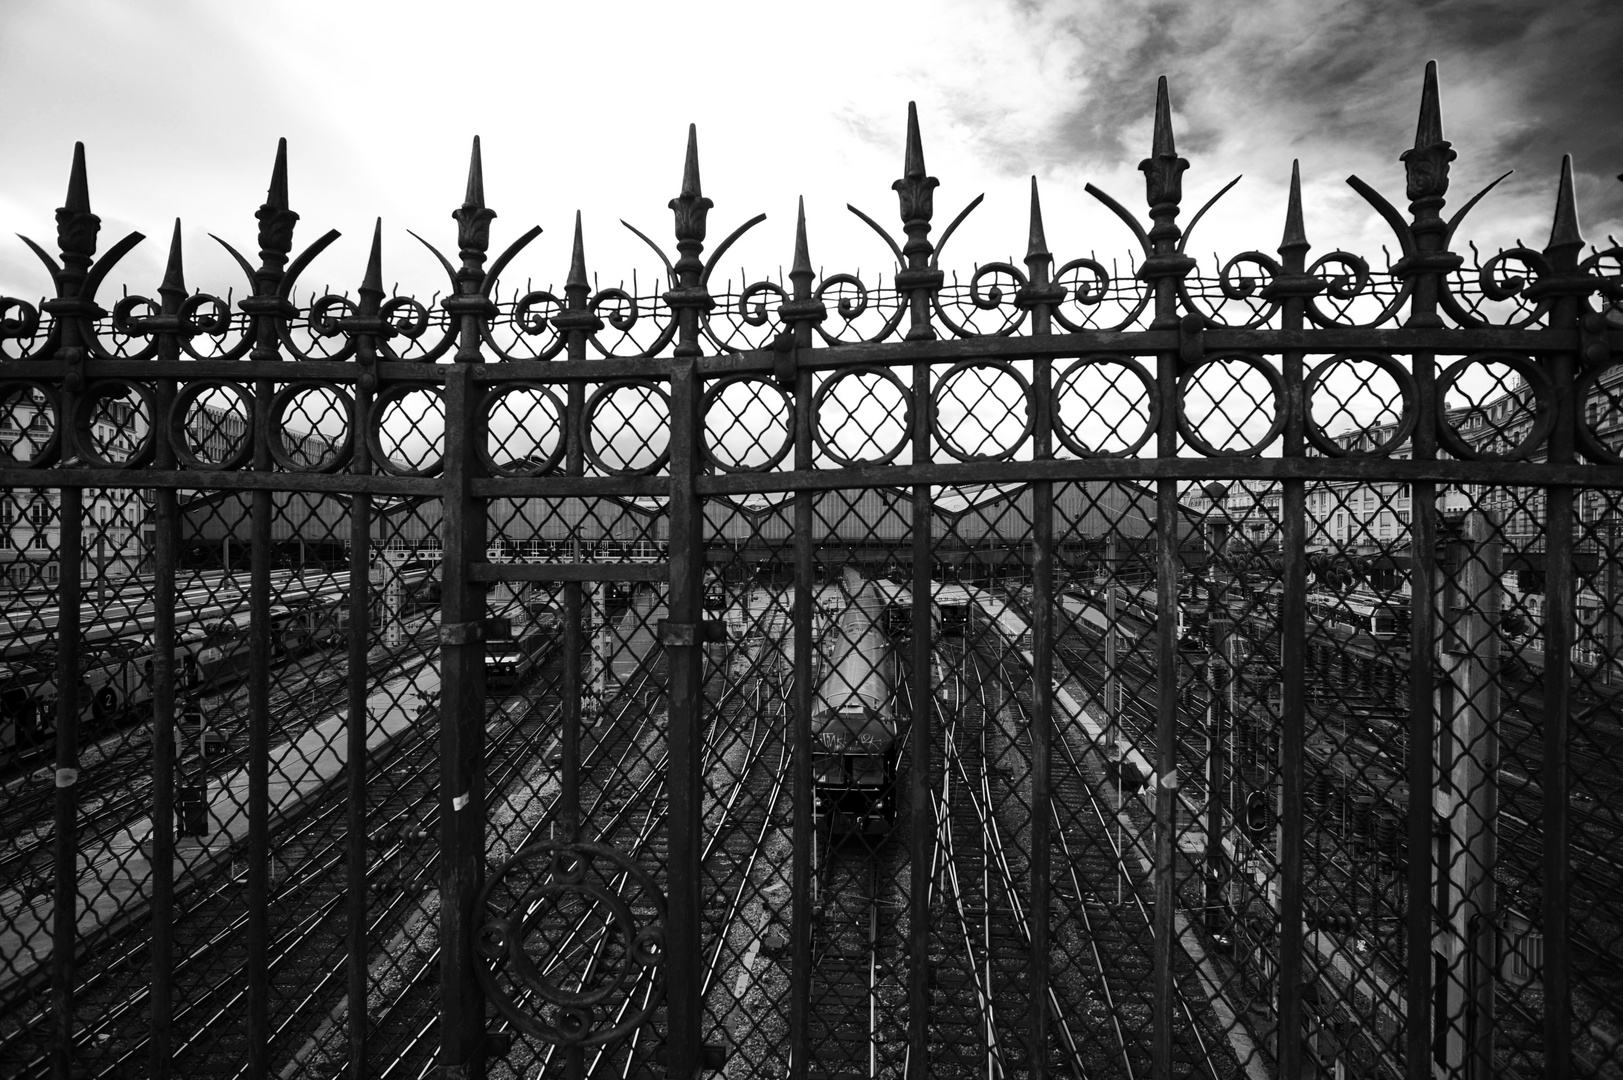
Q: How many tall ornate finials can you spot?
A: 7